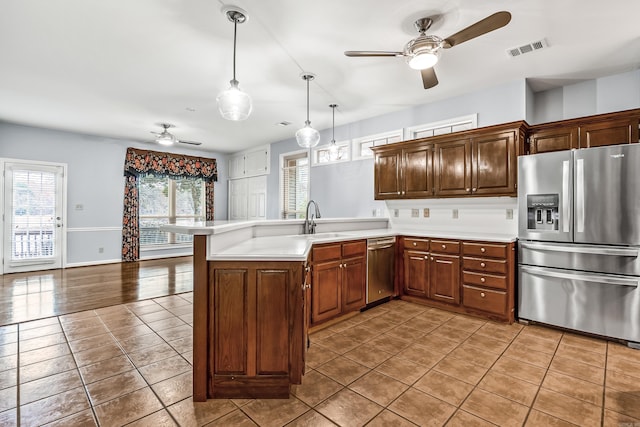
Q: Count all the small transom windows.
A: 3